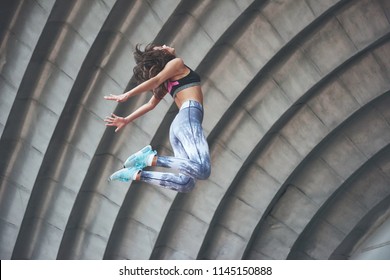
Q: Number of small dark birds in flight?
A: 0